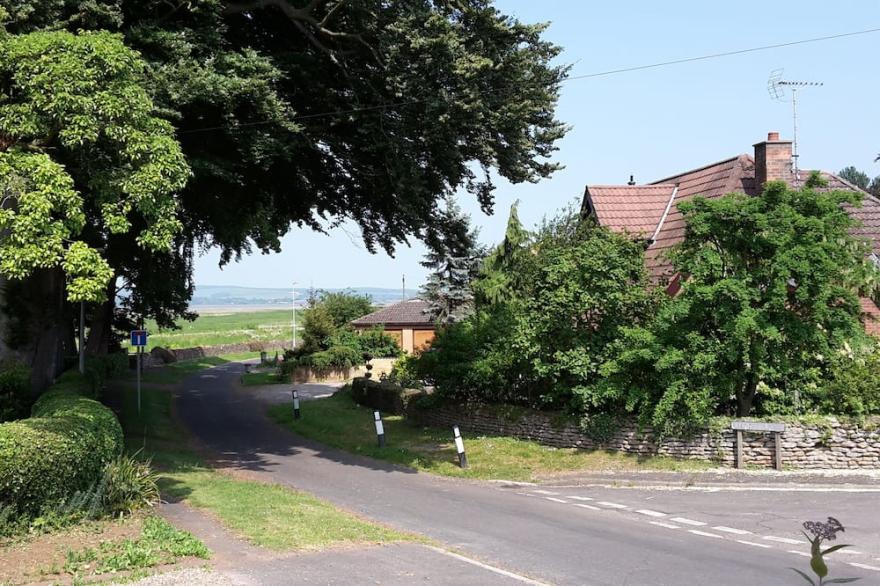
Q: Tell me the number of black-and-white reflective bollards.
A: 3